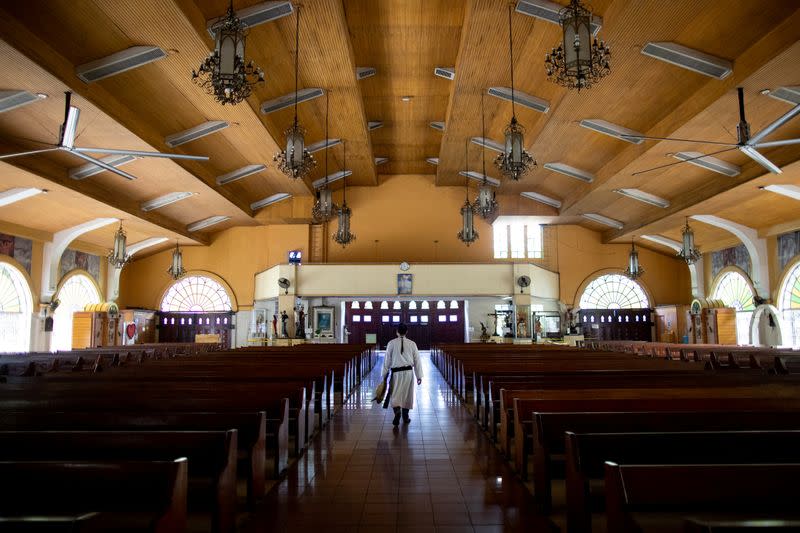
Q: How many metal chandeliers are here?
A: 12